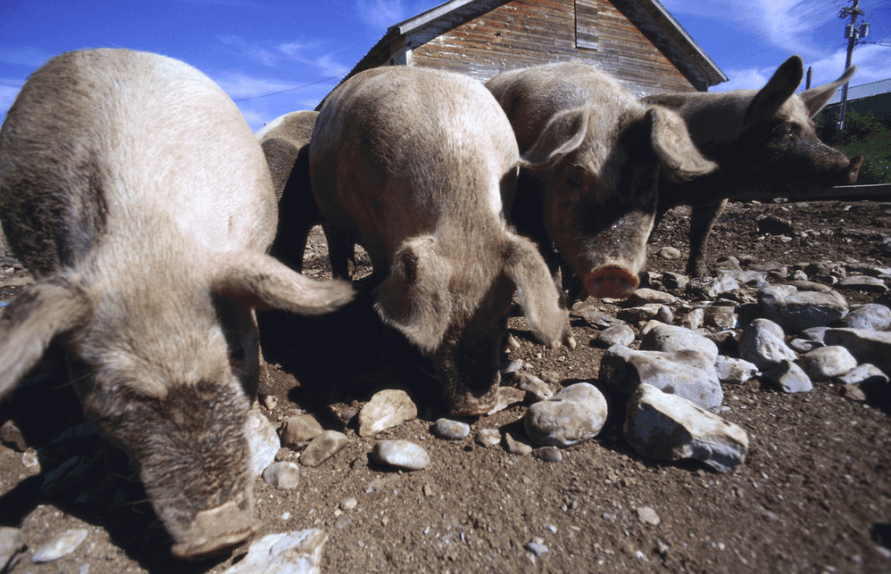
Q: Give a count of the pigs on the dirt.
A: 5